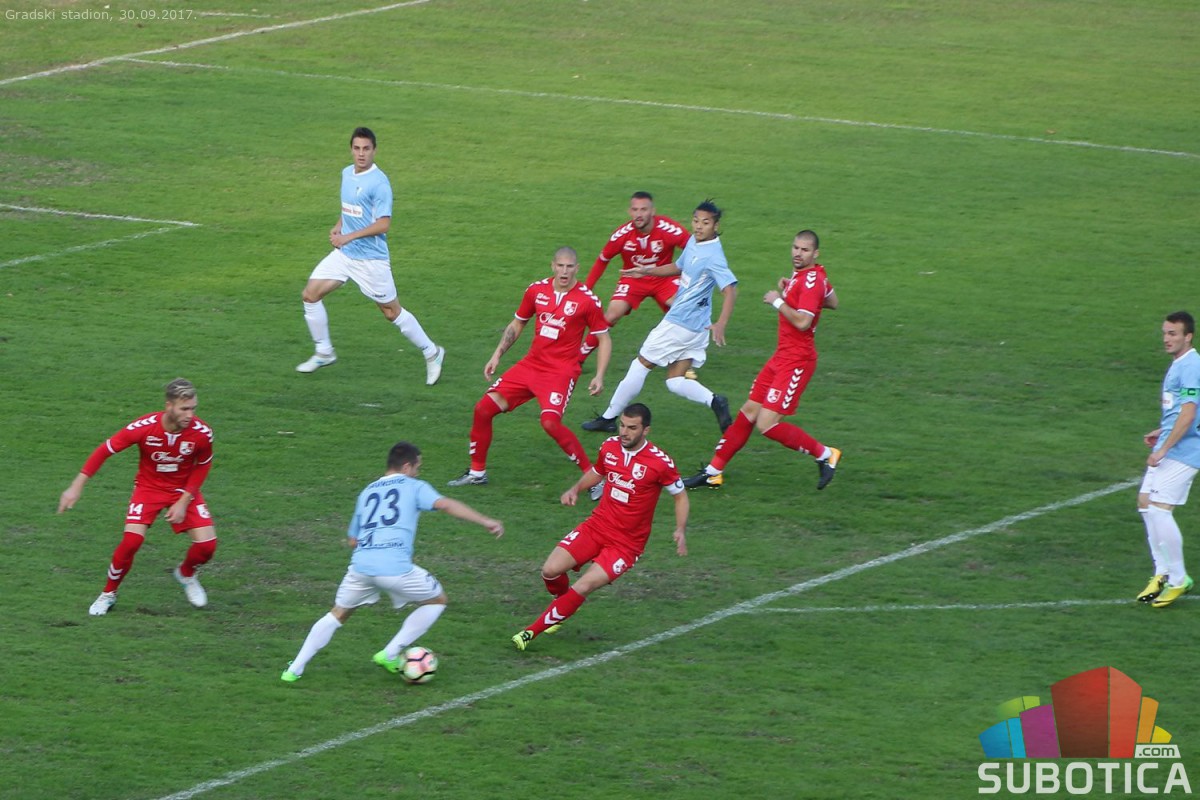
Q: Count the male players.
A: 9